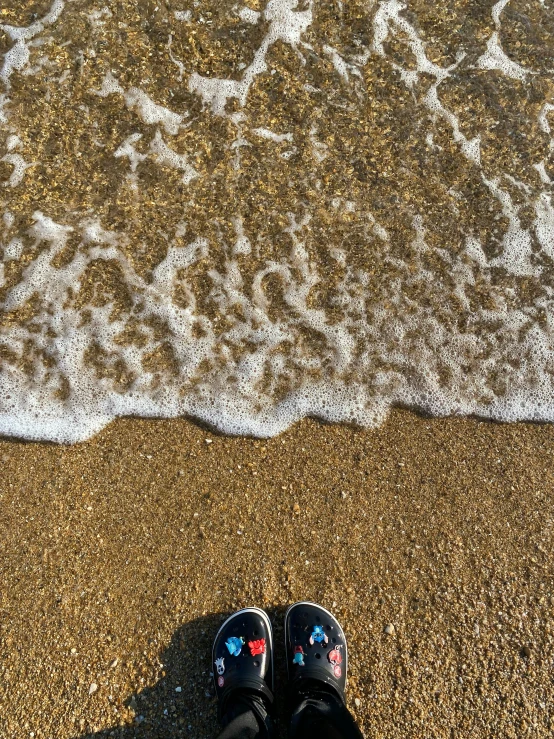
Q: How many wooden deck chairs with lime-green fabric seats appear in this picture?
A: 0